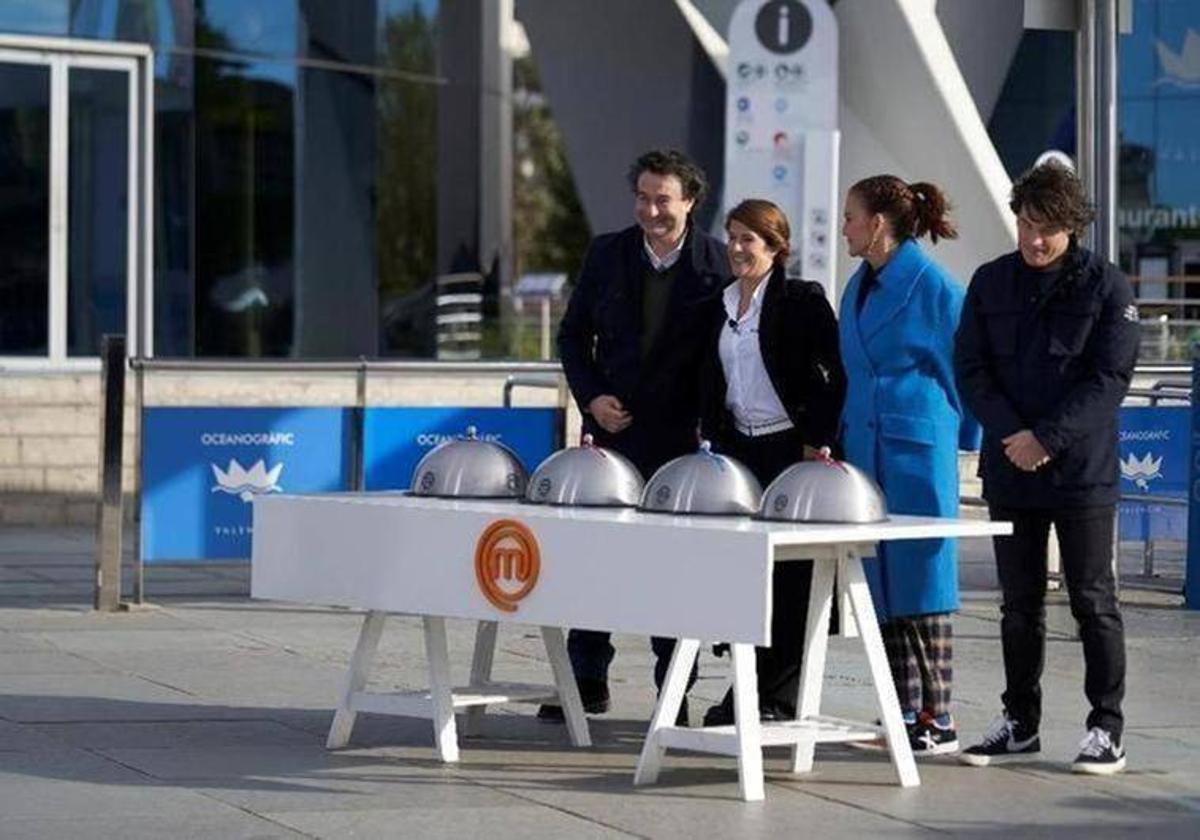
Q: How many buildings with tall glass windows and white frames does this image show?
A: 1